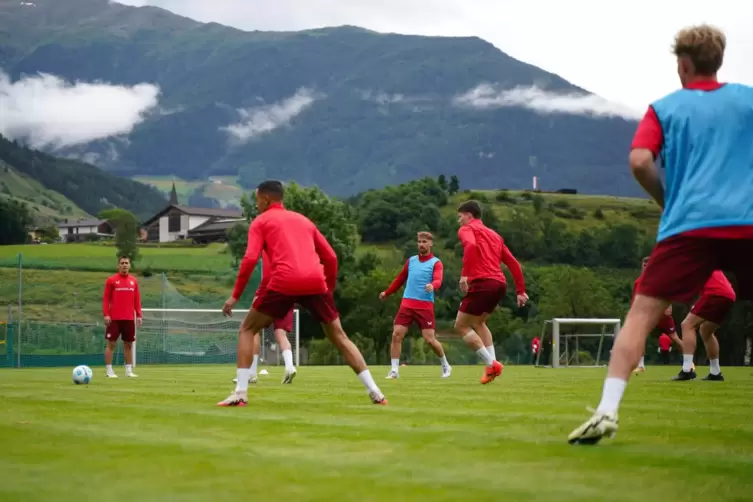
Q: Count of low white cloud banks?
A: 3